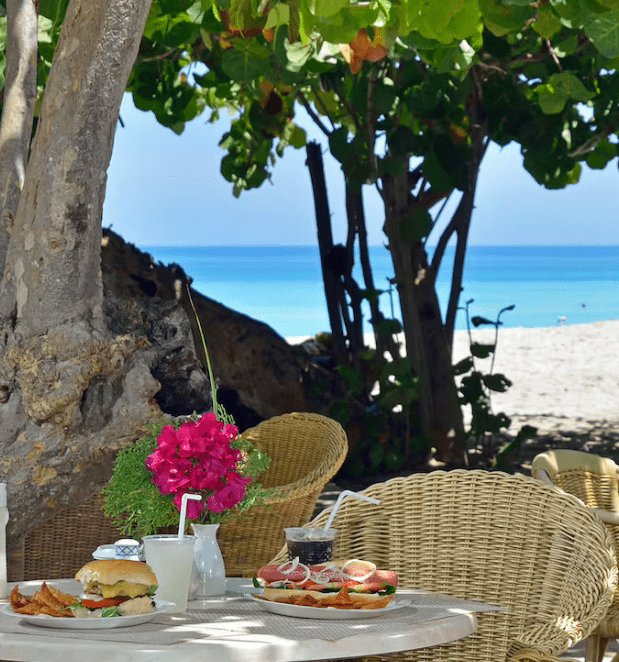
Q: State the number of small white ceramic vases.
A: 1